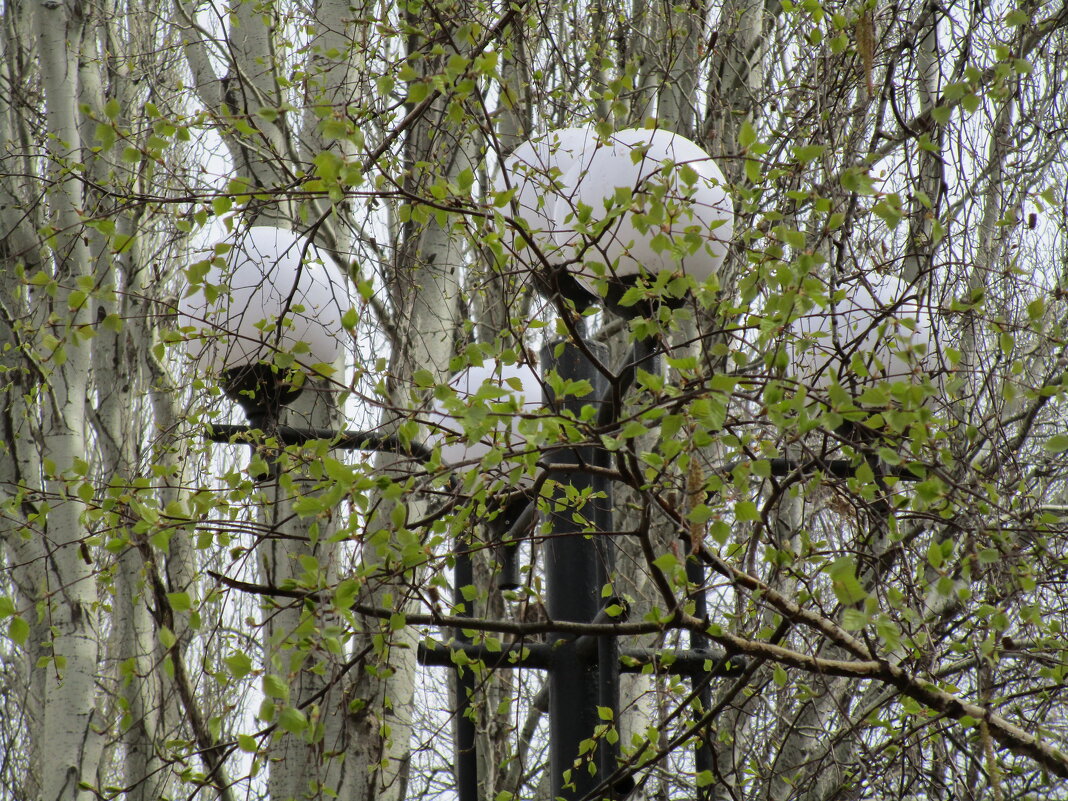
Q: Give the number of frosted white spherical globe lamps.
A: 5